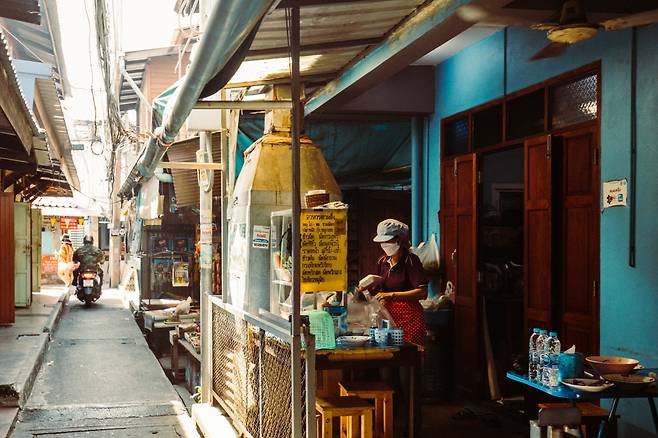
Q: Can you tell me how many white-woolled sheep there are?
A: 0